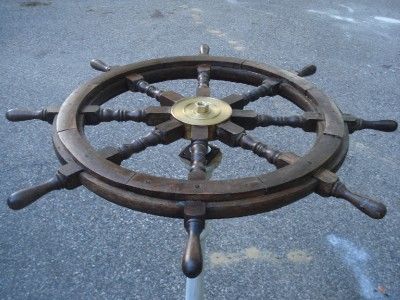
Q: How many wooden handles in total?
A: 8